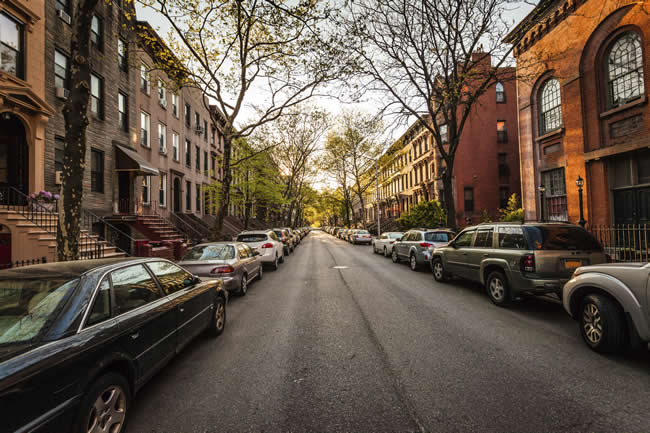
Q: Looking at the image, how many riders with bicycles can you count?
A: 0